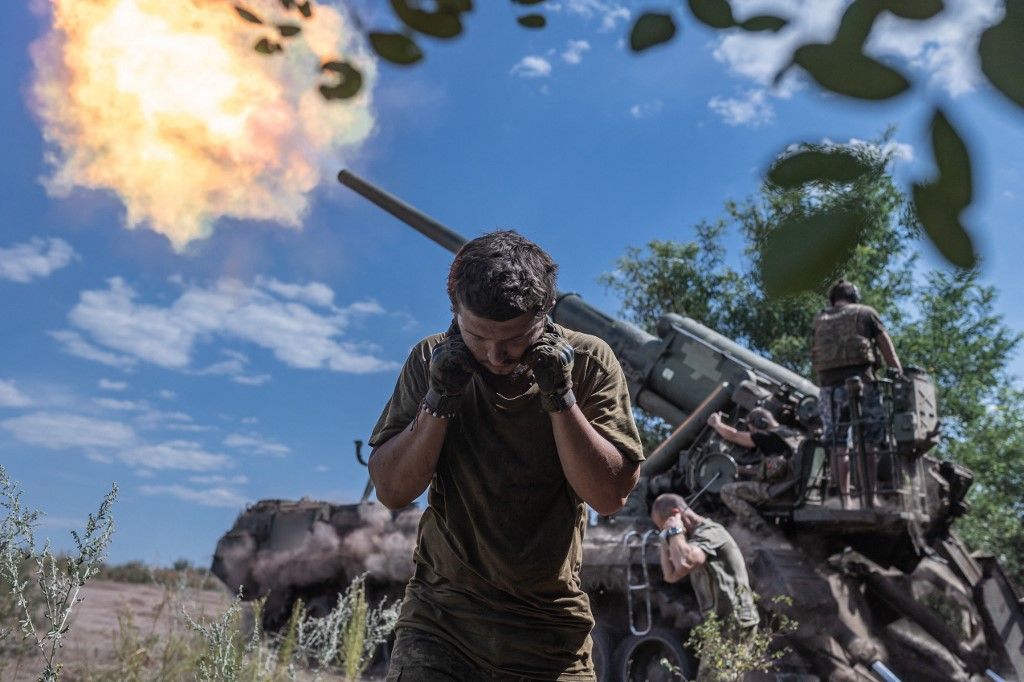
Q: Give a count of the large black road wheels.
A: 2